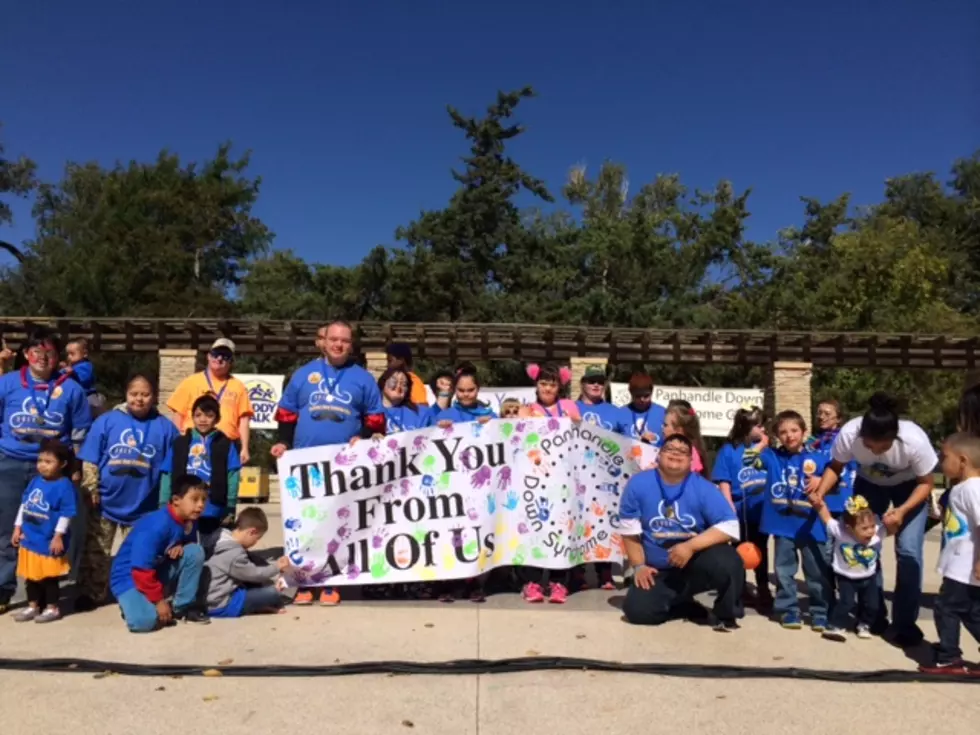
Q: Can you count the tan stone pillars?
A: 4